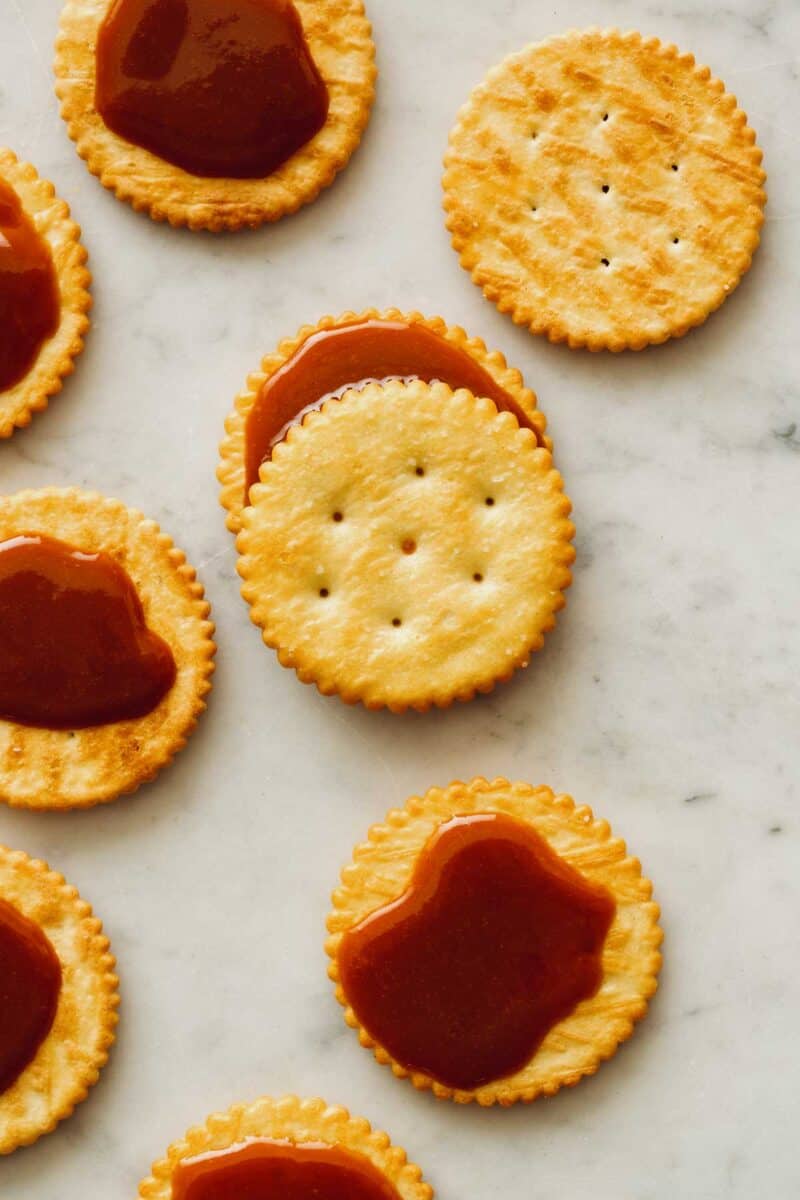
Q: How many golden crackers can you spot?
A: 9